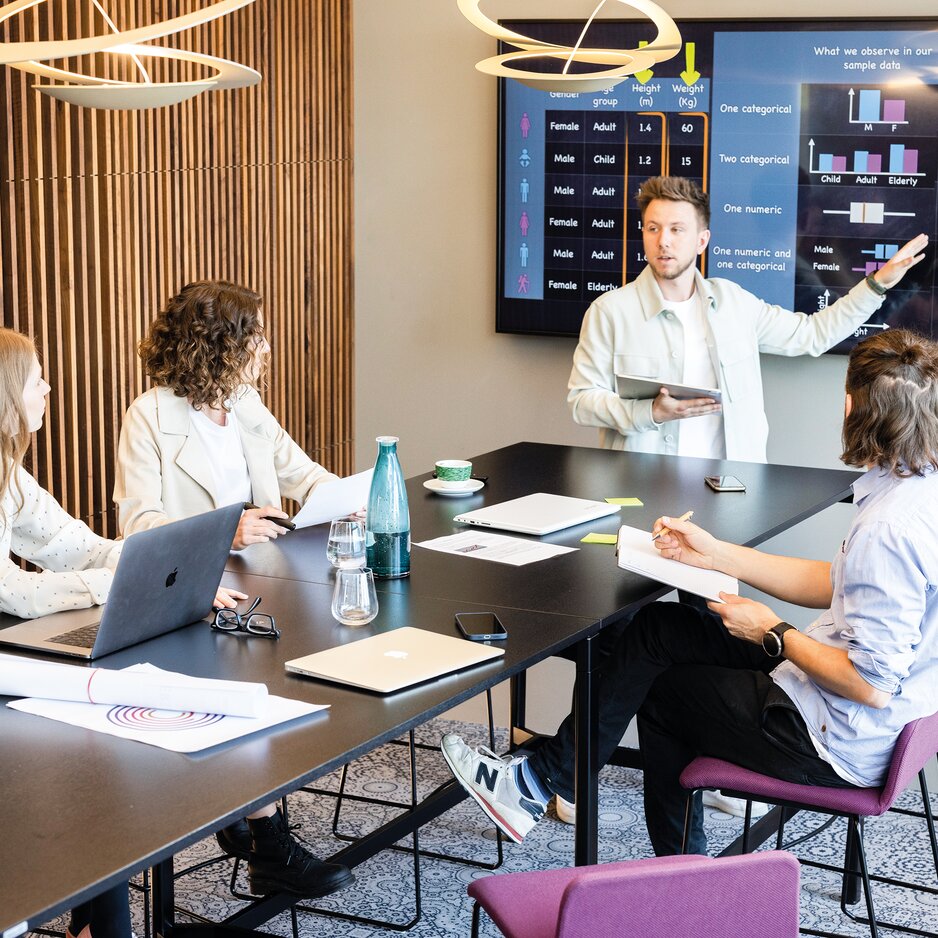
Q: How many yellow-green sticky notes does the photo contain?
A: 2